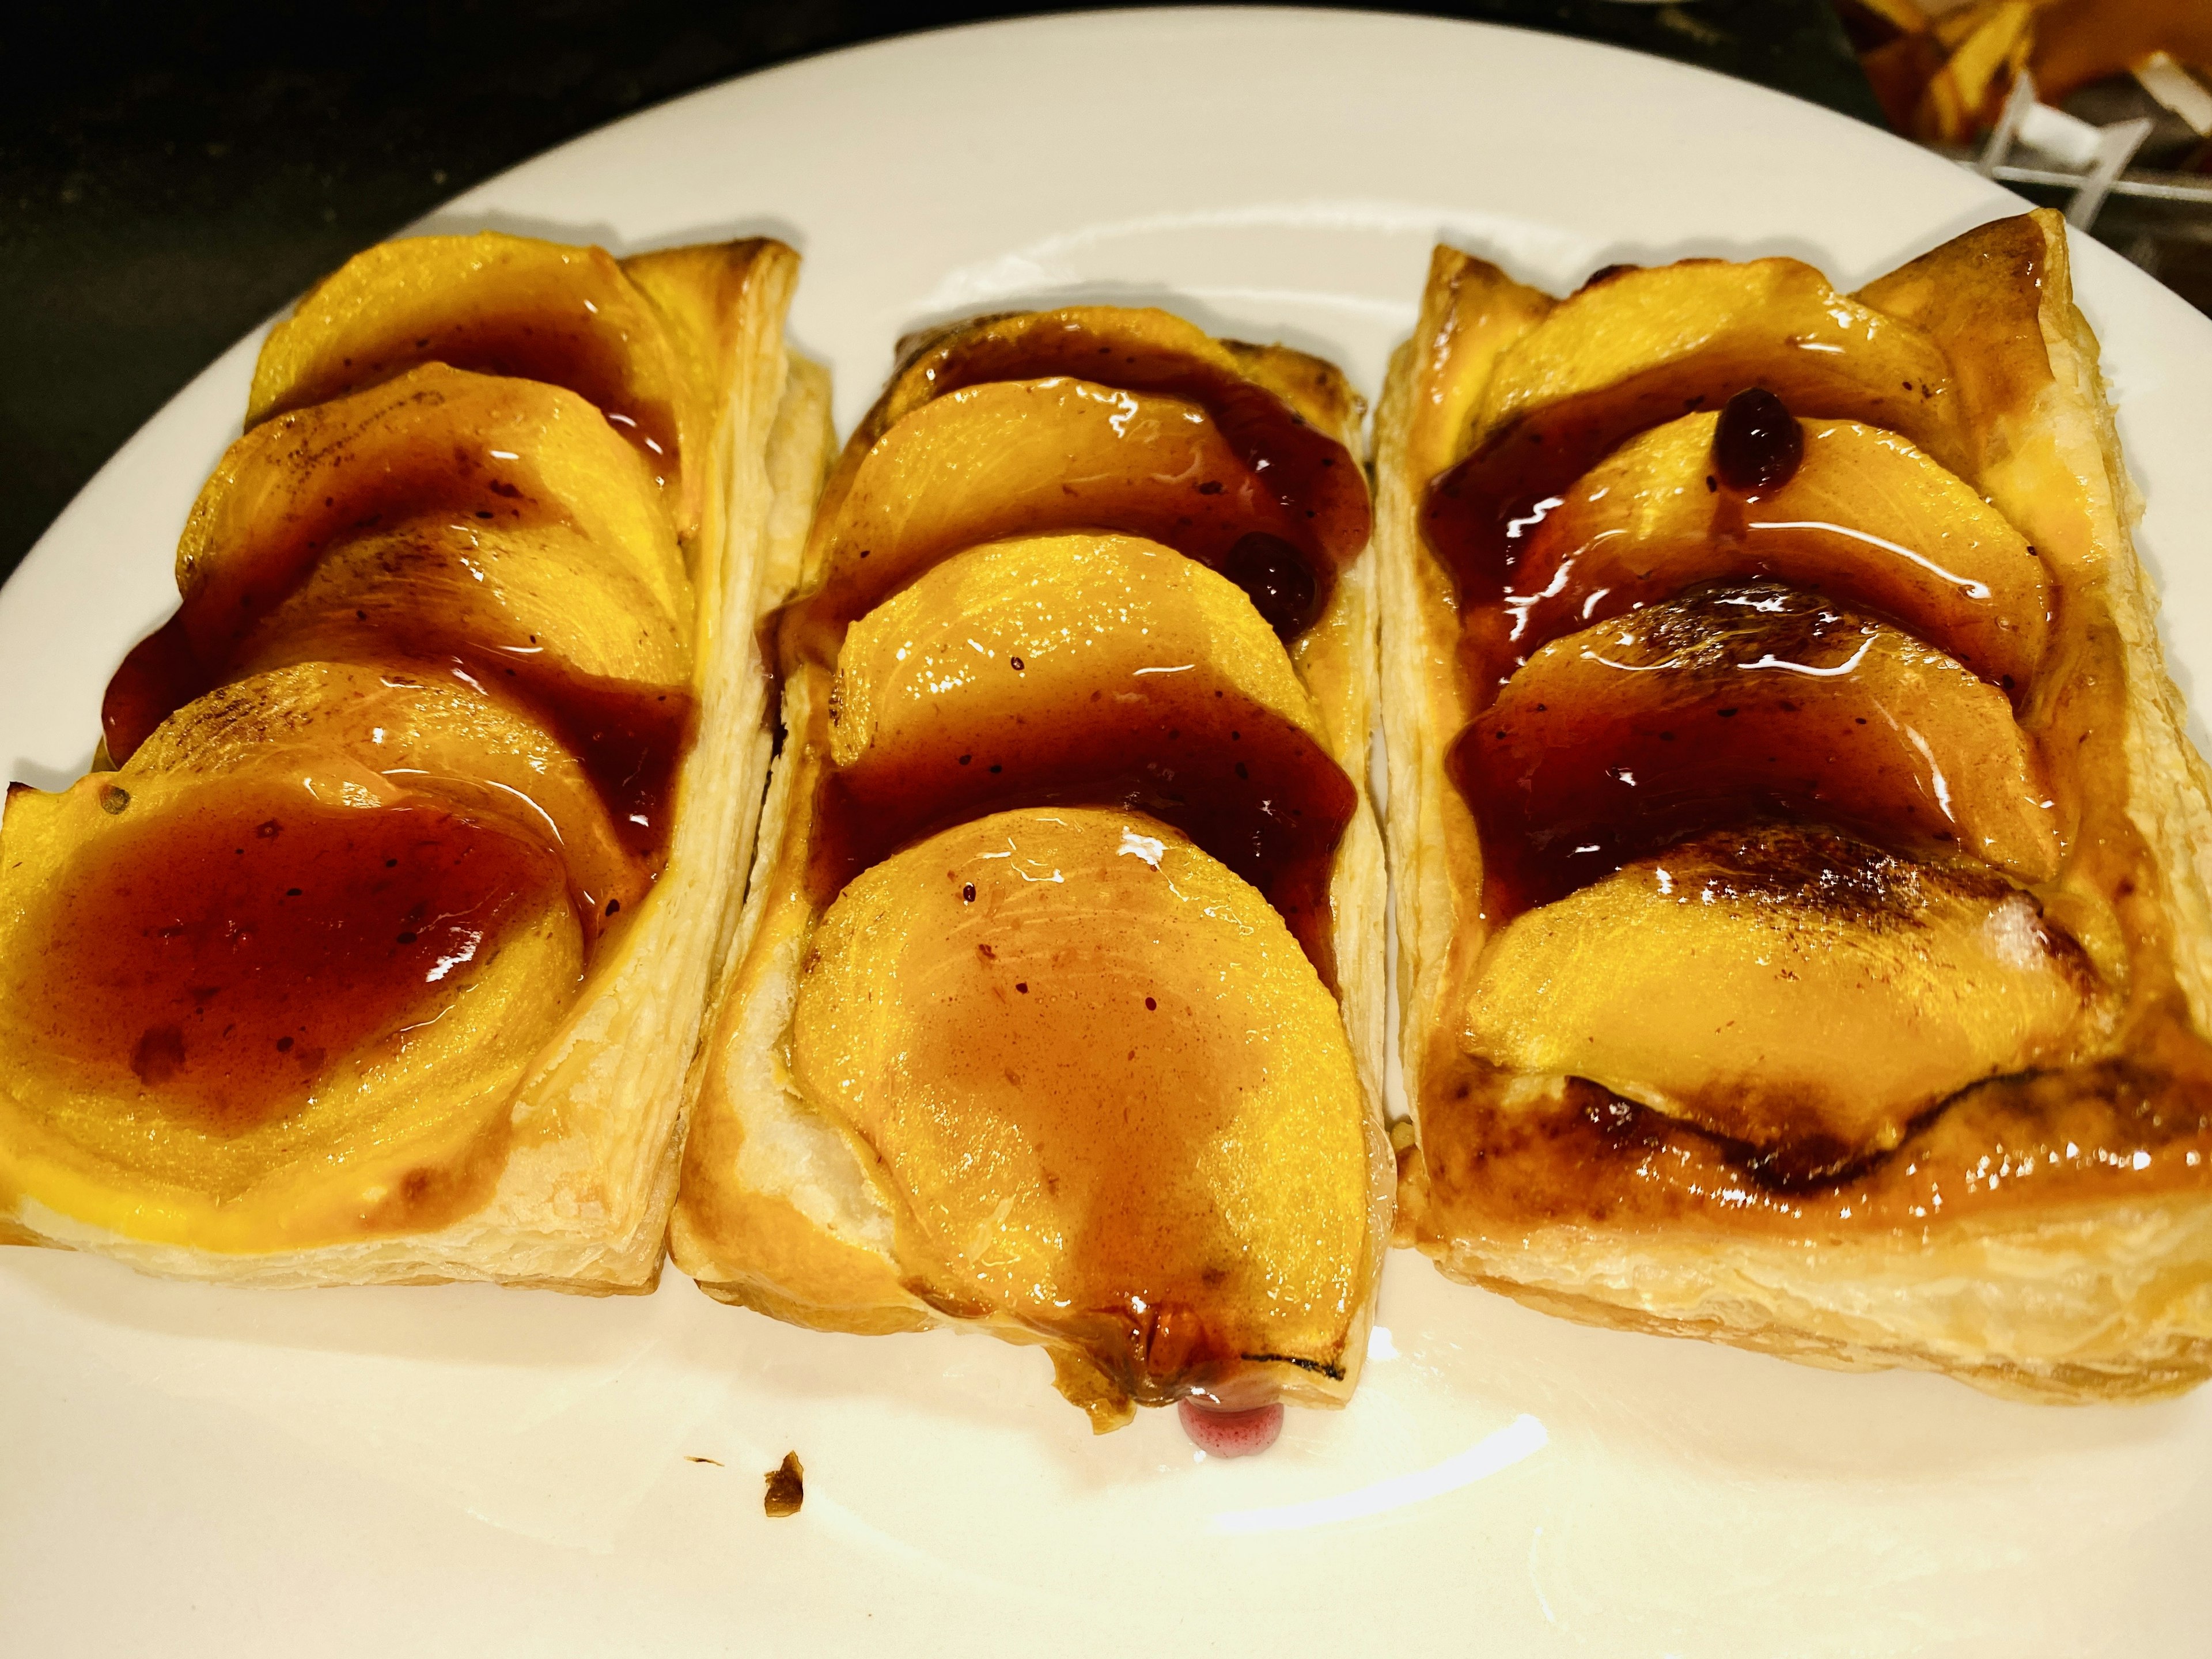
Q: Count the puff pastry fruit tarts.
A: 3